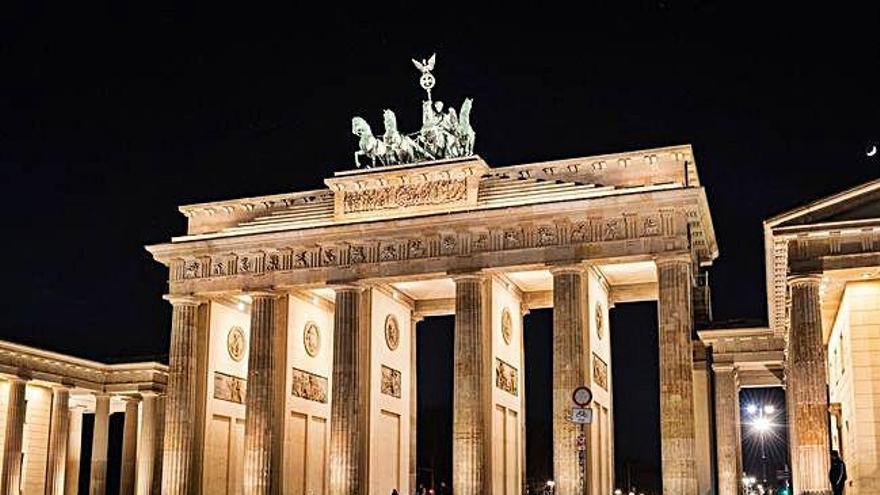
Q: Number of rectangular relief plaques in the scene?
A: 5